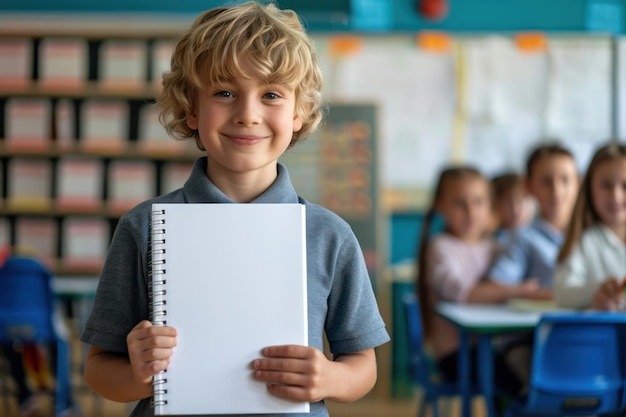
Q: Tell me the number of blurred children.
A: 4